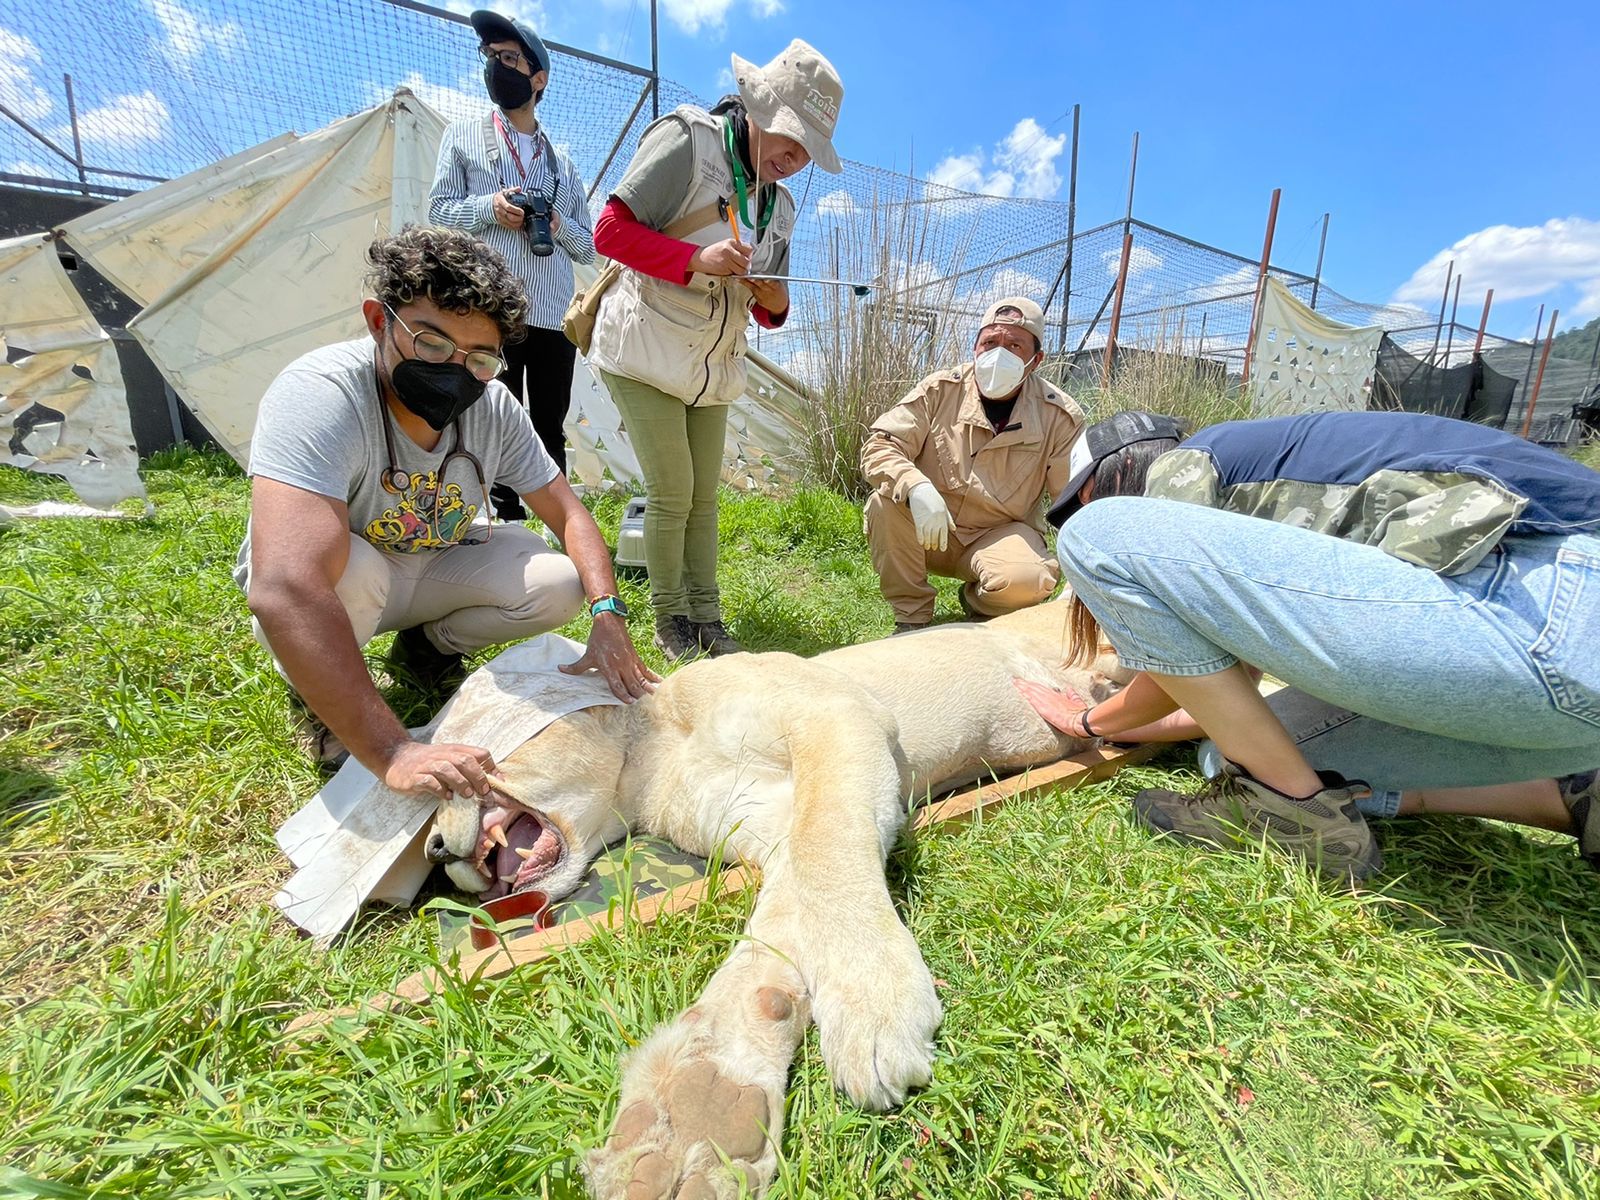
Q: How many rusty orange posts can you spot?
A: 4